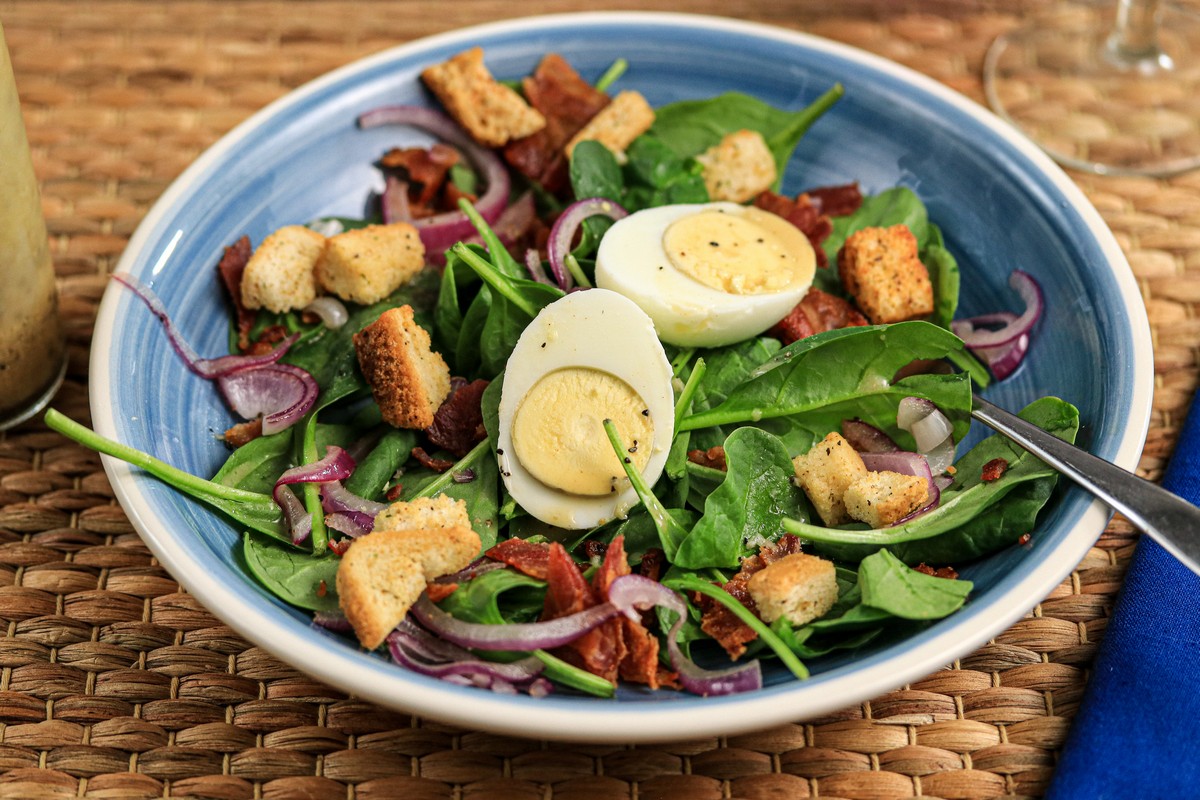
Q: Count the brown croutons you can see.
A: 12